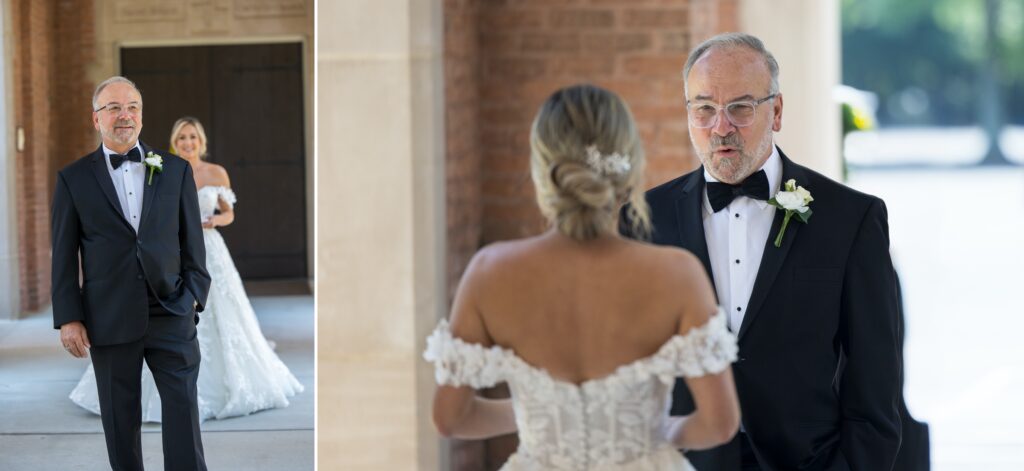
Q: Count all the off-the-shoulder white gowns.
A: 2